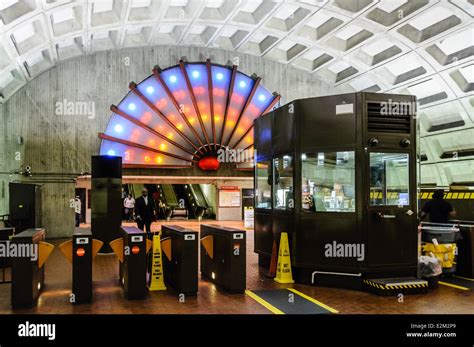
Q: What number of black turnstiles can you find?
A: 5